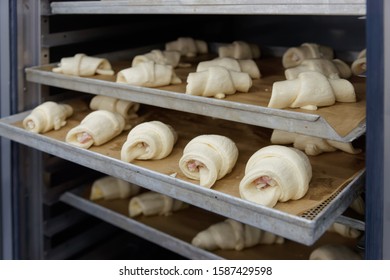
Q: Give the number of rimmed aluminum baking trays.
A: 4